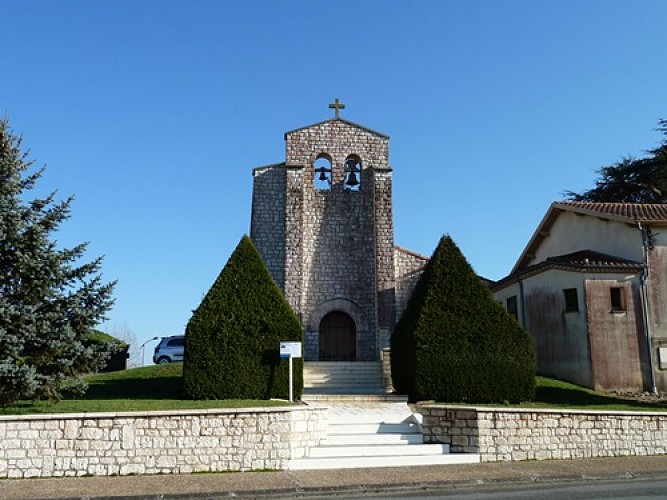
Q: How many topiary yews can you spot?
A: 2